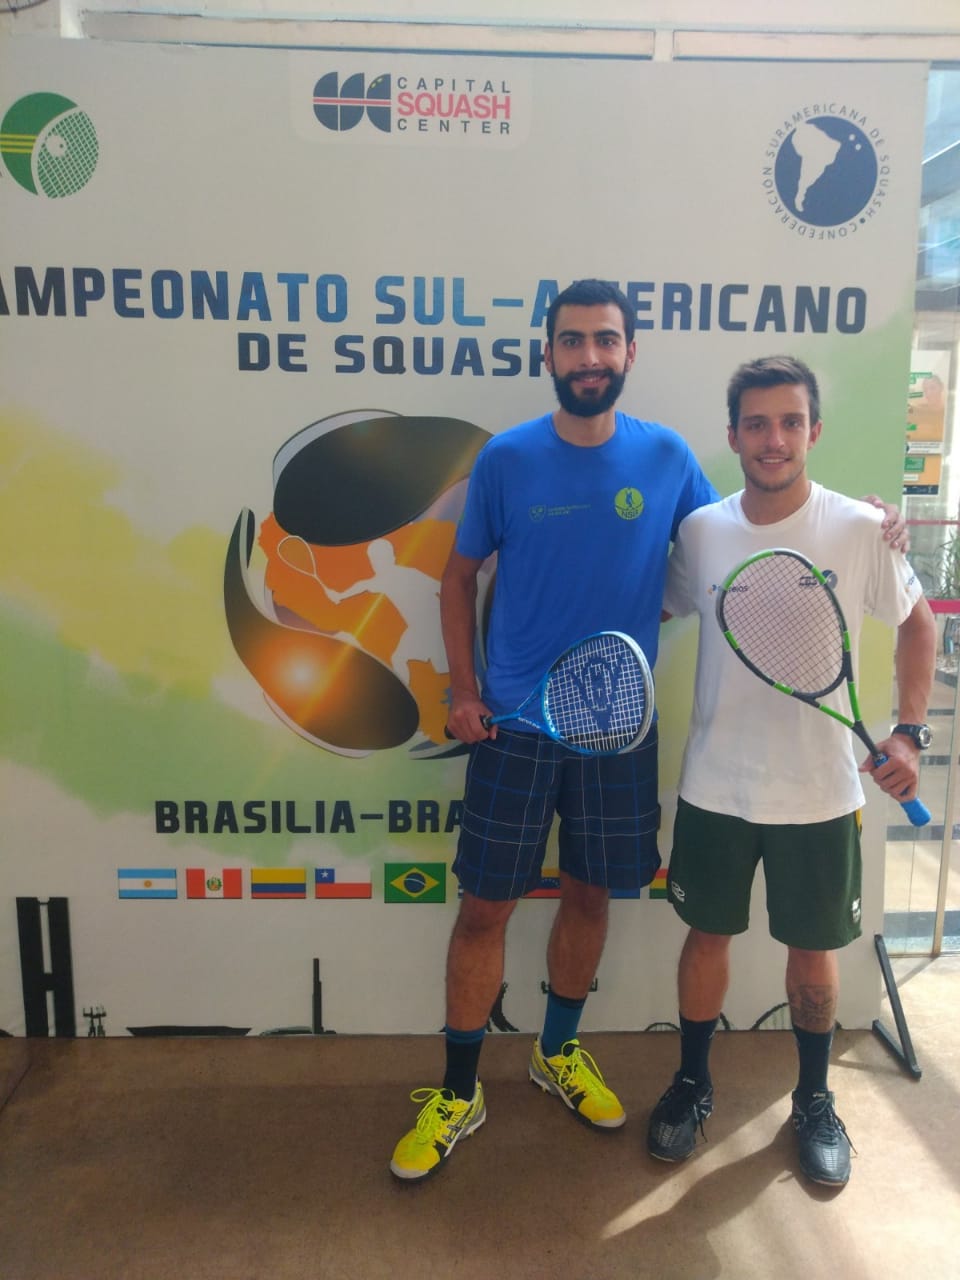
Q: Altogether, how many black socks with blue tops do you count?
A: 1